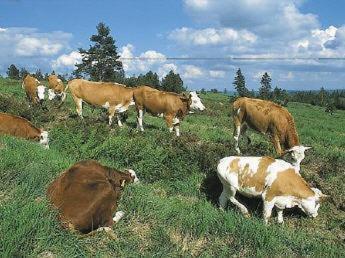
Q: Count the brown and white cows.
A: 8